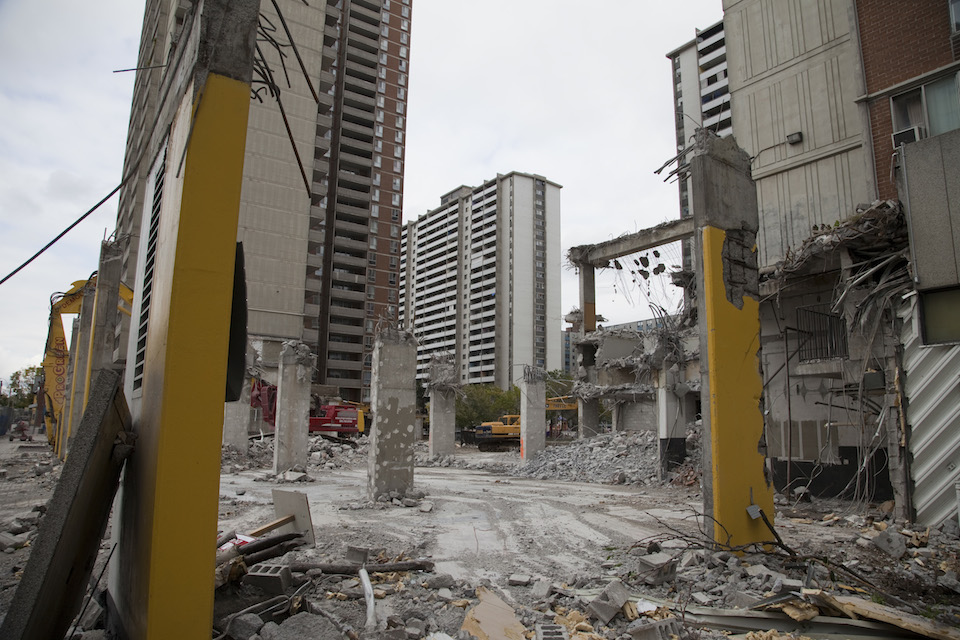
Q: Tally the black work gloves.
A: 0